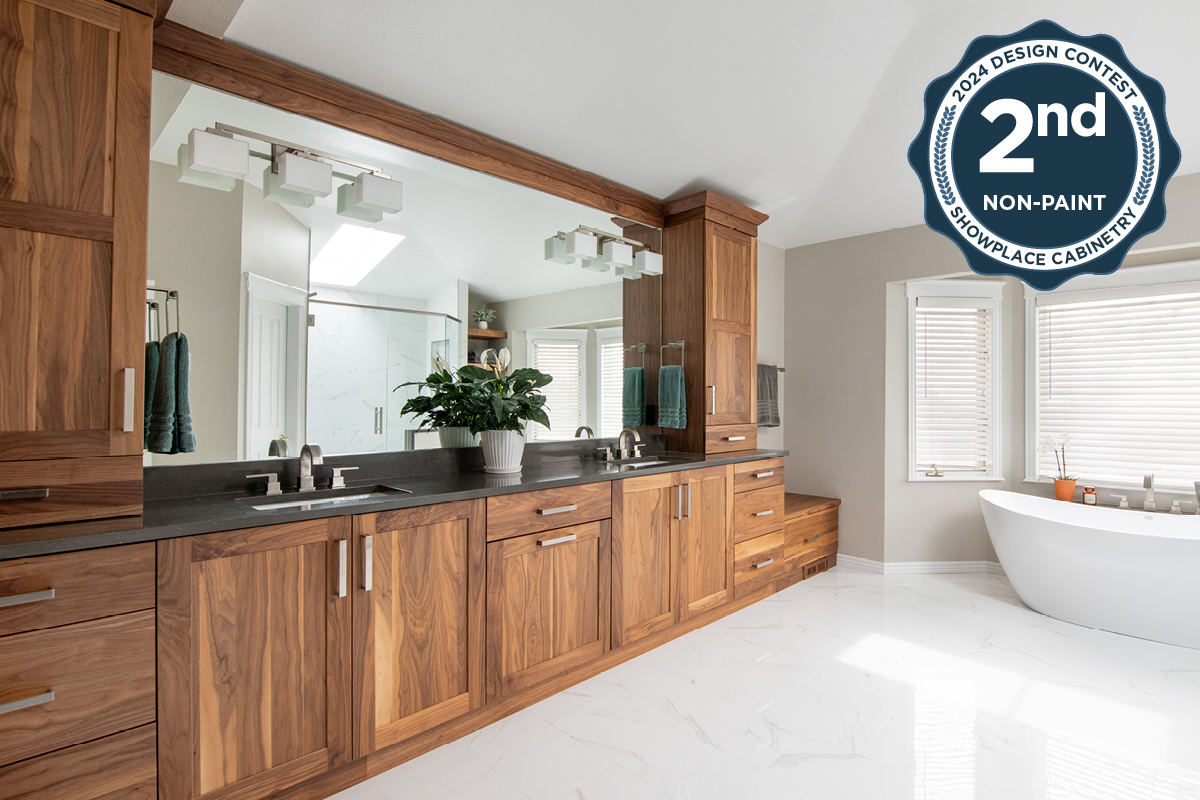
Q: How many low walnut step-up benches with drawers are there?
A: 1